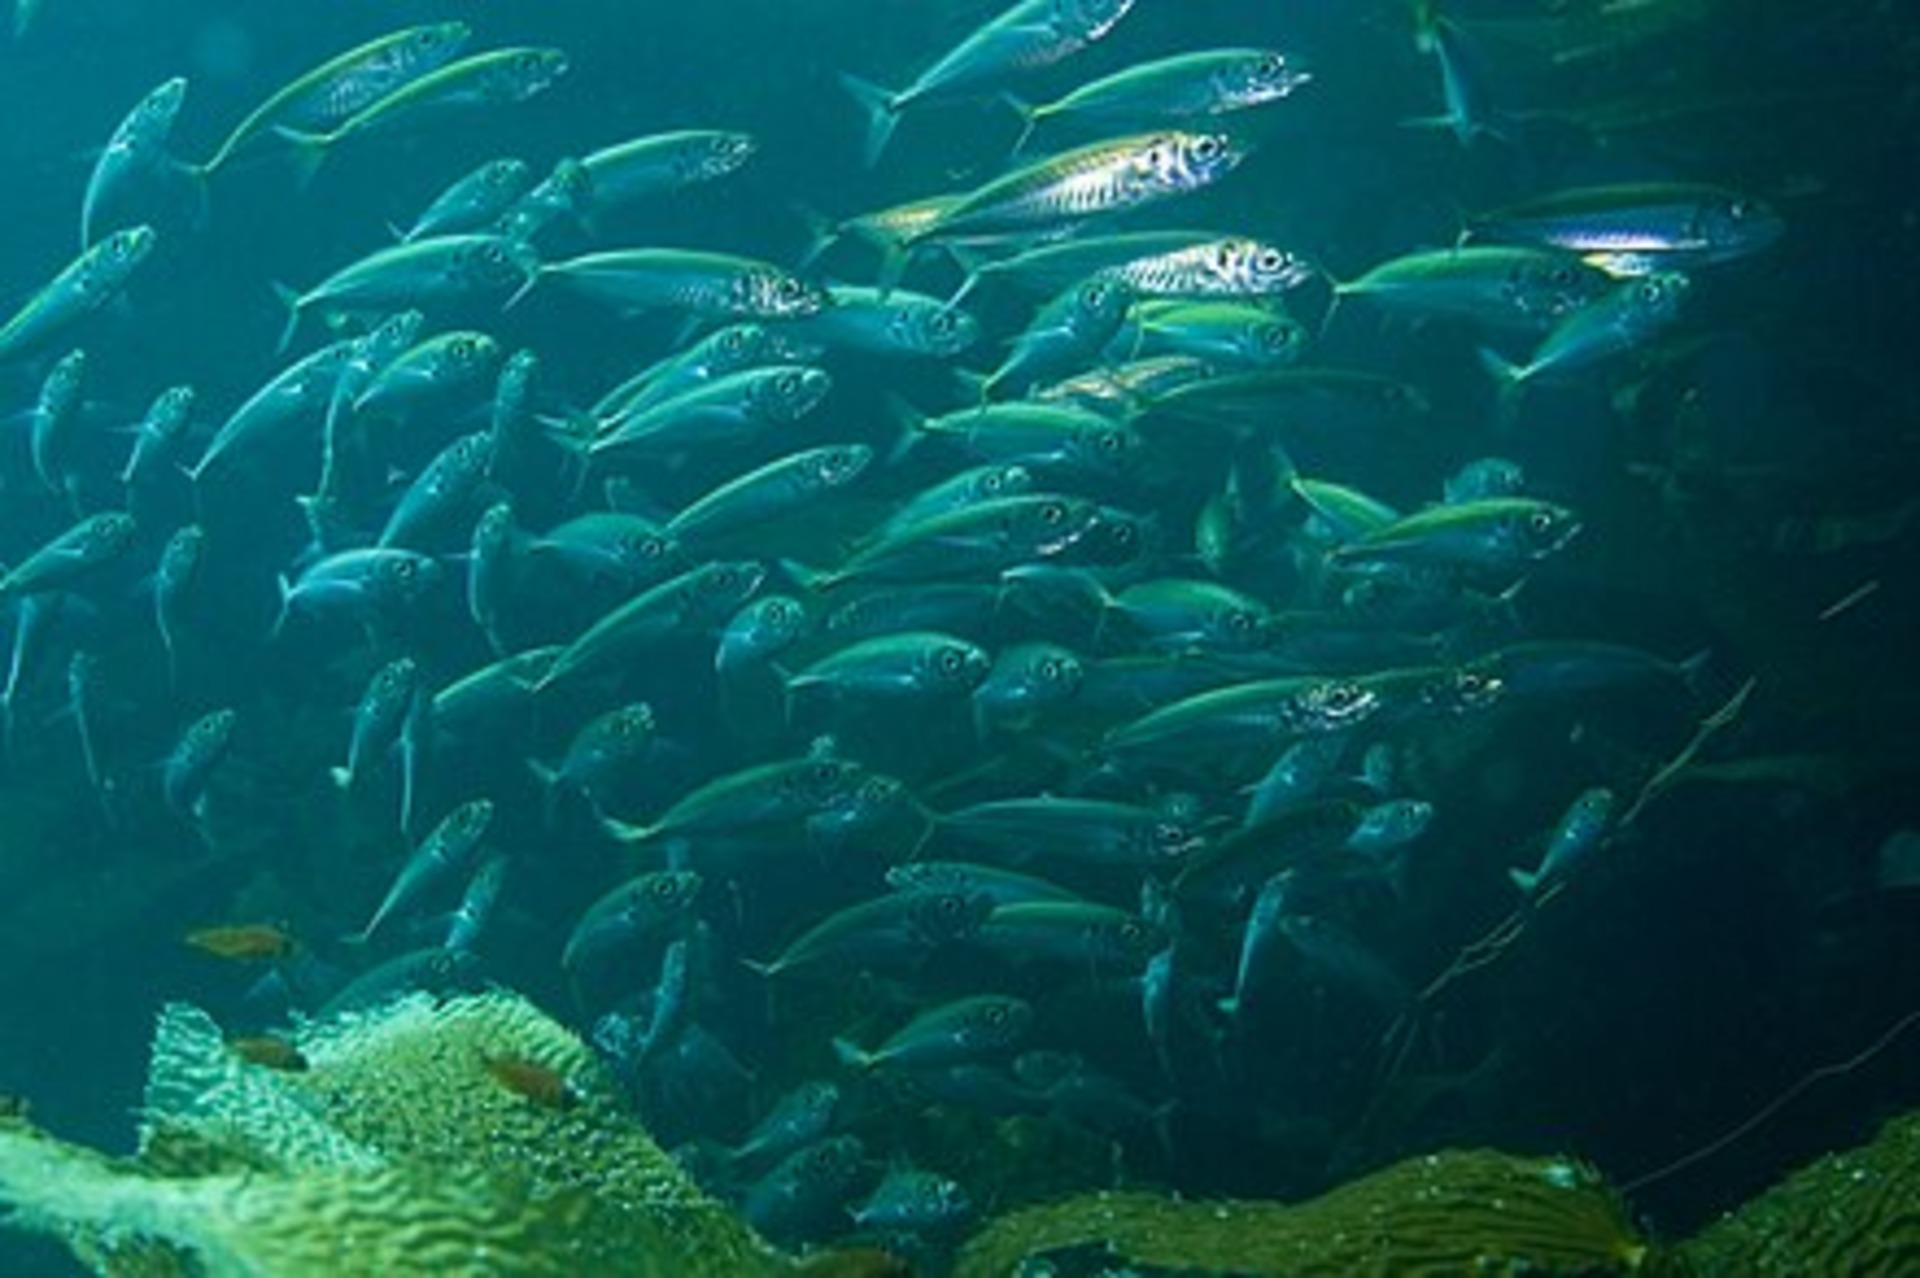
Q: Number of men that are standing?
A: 0